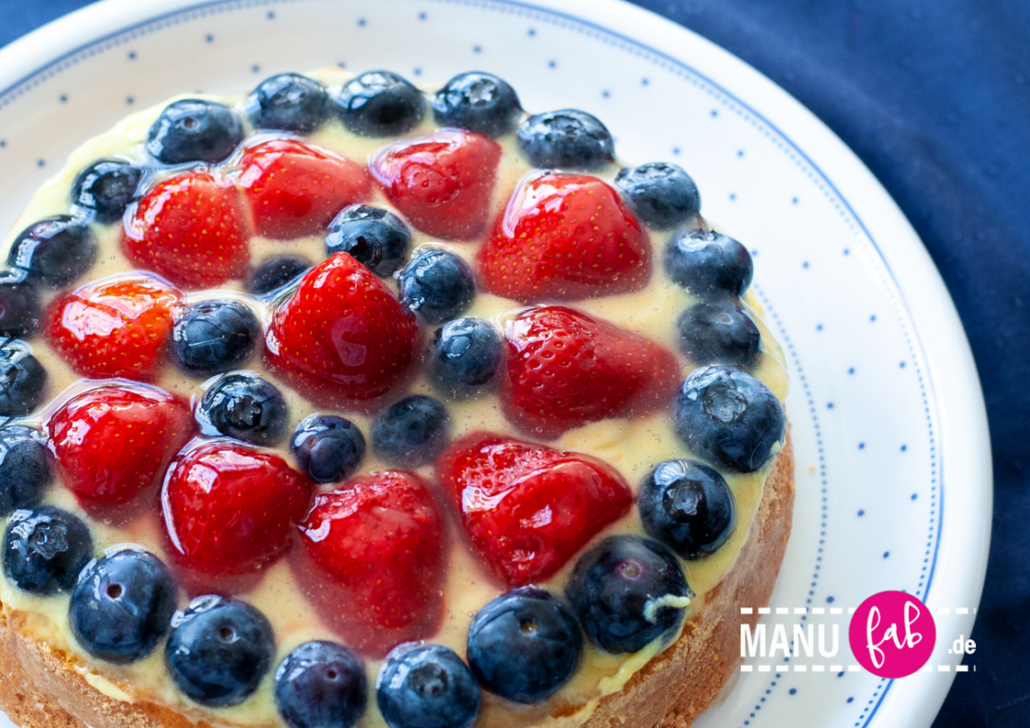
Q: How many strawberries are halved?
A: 10